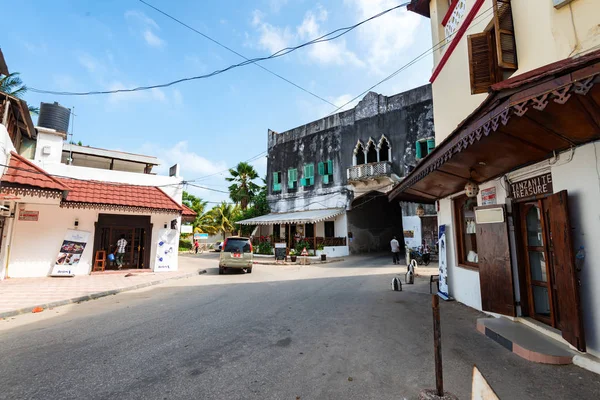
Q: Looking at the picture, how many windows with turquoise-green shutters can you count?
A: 5